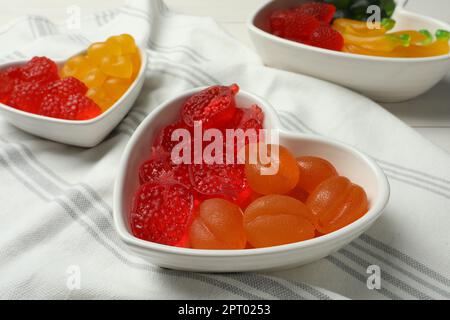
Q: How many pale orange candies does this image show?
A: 5